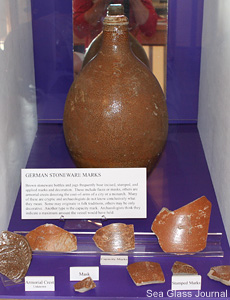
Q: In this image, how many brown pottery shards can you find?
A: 8